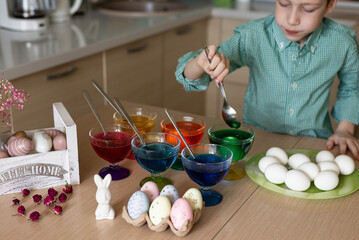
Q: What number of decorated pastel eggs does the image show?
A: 6